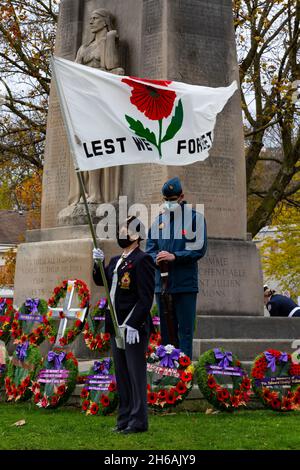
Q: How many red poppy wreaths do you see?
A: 11